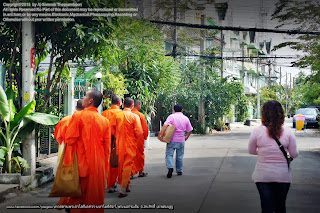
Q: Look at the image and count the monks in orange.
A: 5